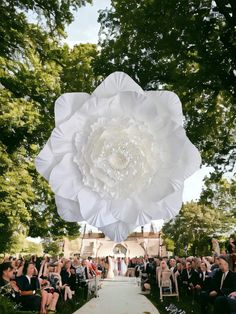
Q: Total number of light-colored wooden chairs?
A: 1